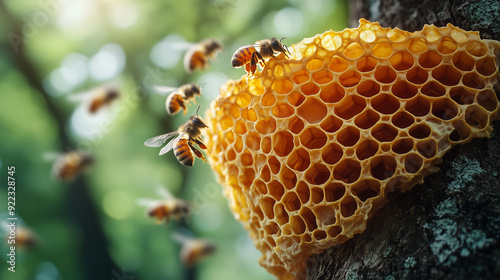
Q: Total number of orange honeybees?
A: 9